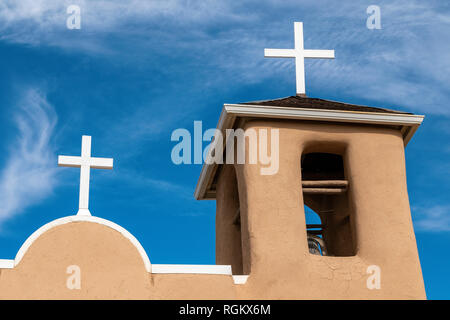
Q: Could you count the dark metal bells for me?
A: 1